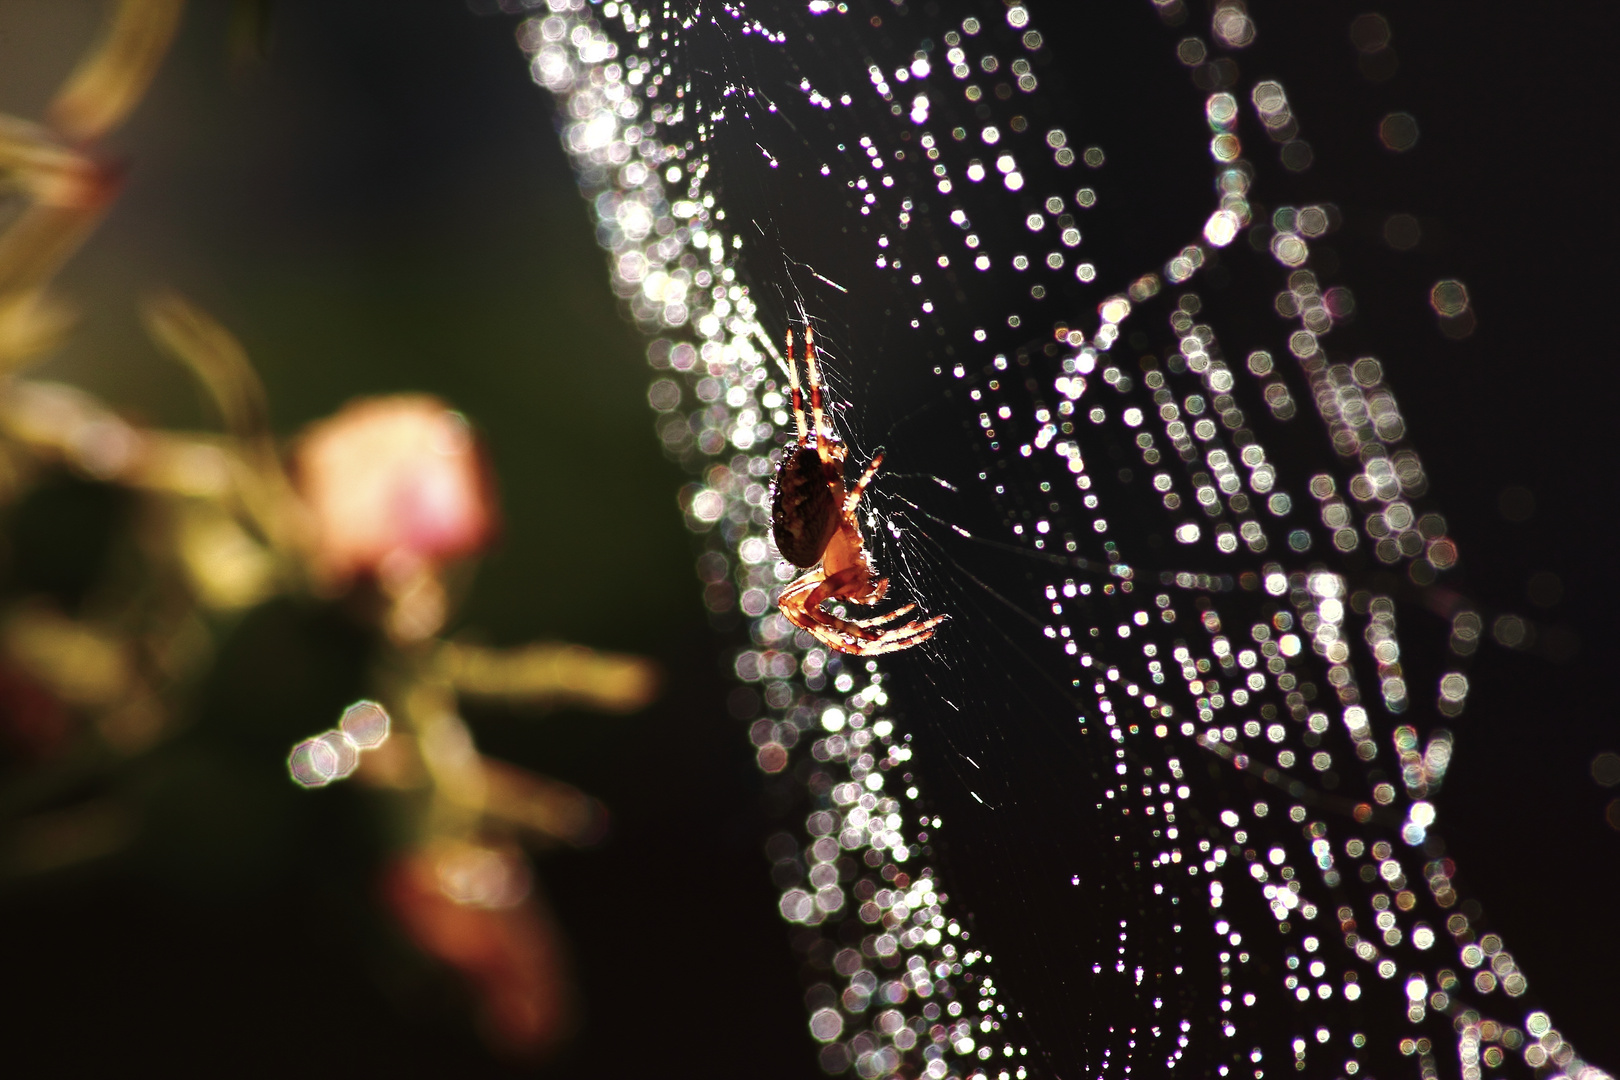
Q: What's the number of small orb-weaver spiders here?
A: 1